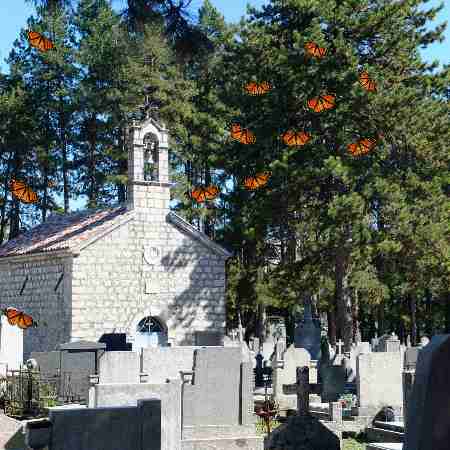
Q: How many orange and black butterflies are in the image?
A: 12